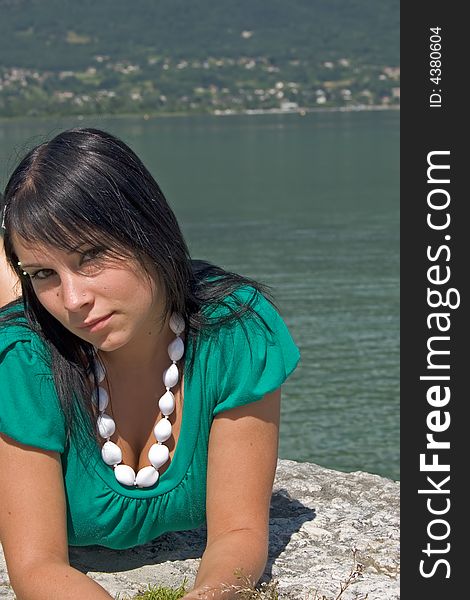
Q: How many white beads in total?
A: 12